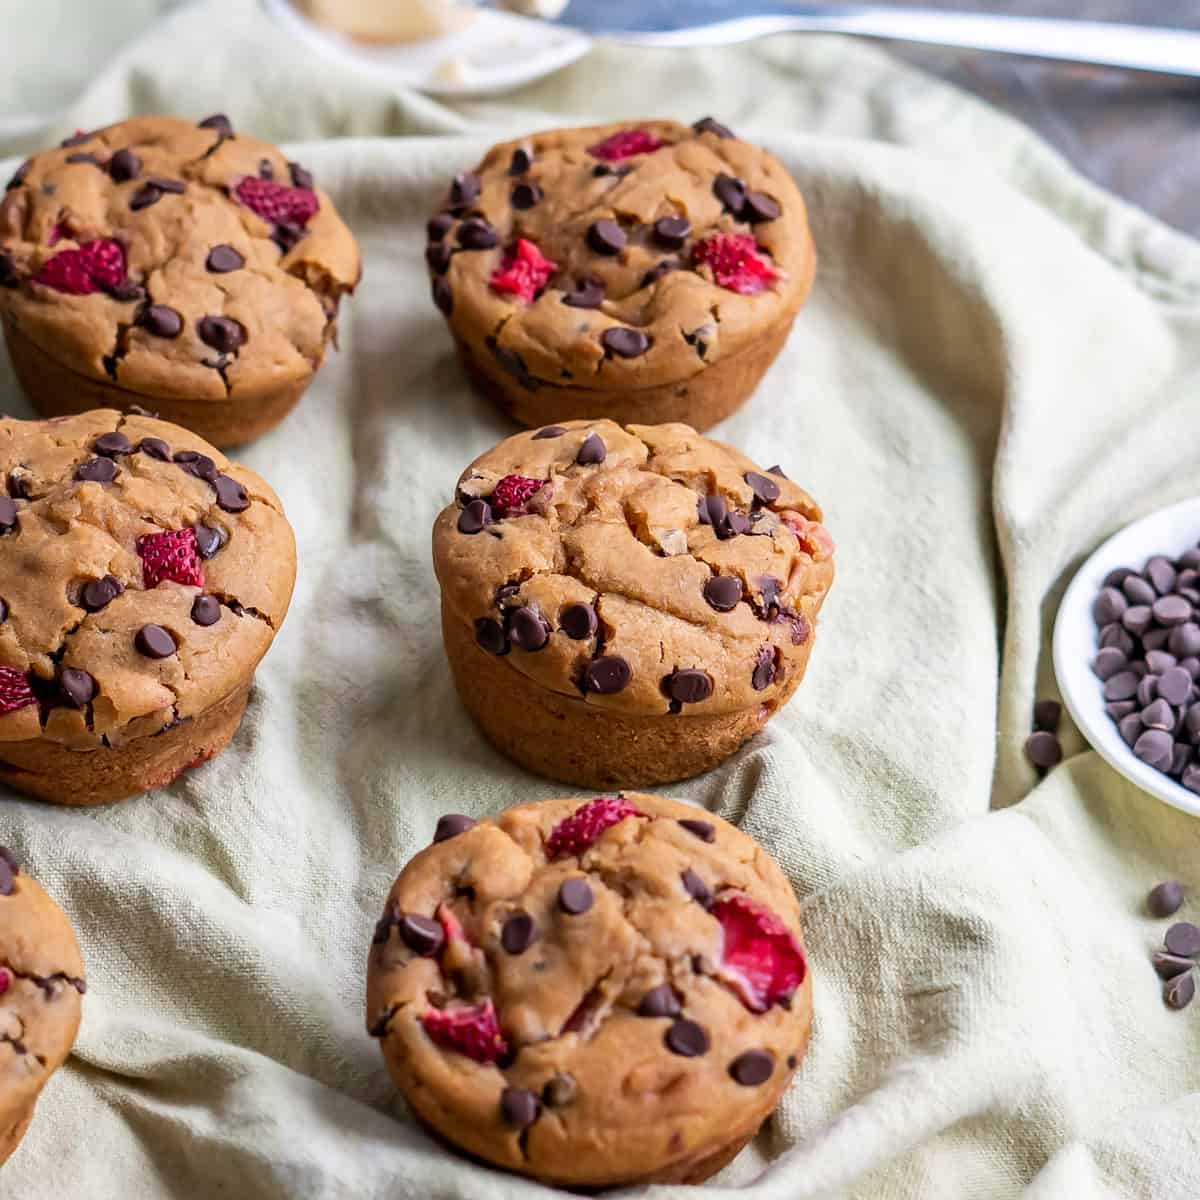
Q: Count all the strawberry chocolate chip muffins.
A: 6